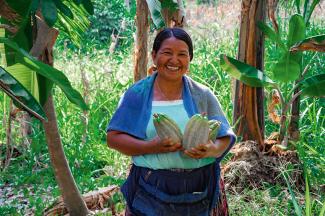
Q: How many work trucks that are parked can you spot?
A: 0